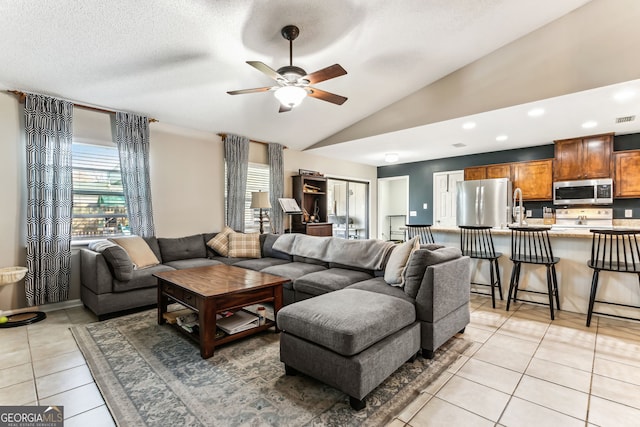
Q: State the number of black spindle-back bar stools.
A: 4